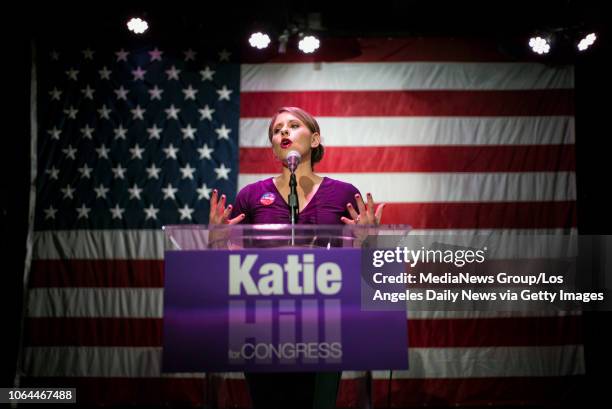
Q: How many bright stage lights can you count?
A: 5